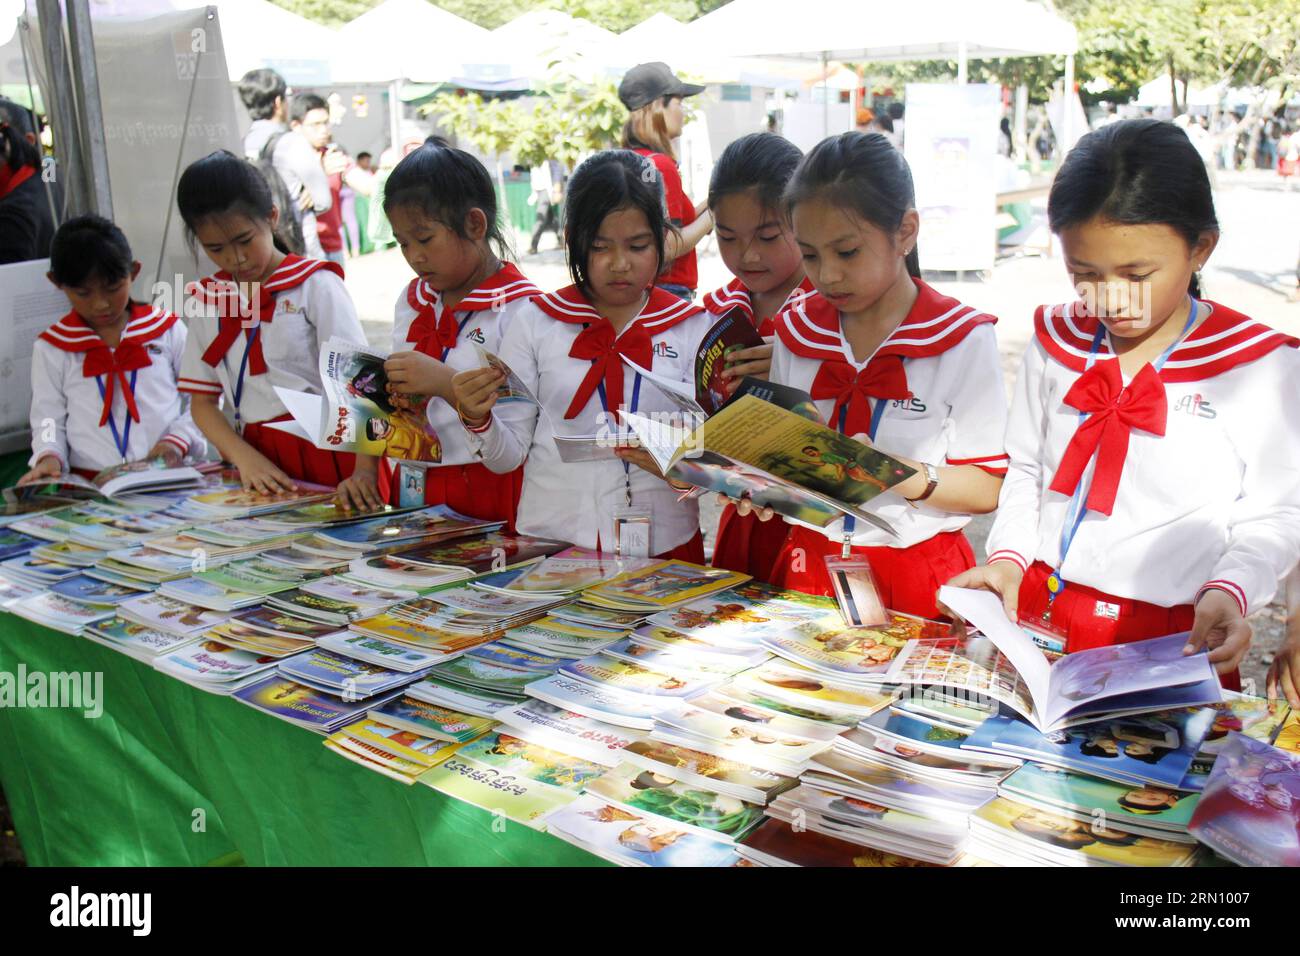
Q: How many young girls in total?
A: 7